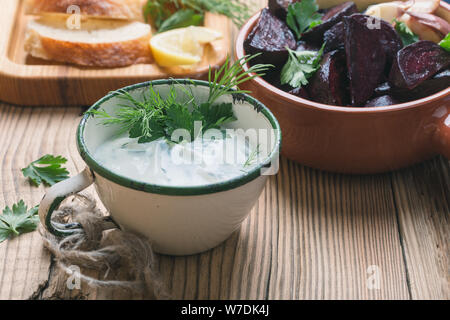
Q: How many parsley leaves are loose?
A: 2